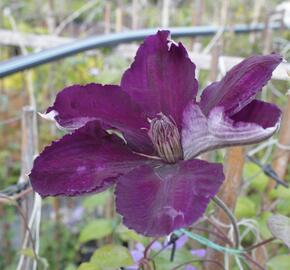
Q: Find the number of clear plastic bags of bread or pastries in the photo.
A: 0